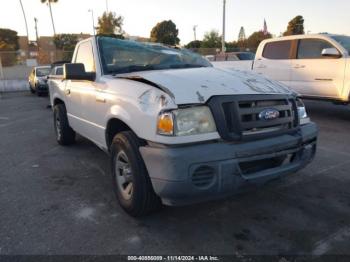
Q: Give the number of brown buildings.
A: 2